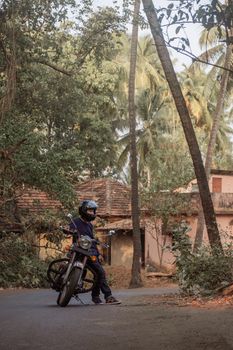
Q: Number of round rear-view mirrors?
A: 2